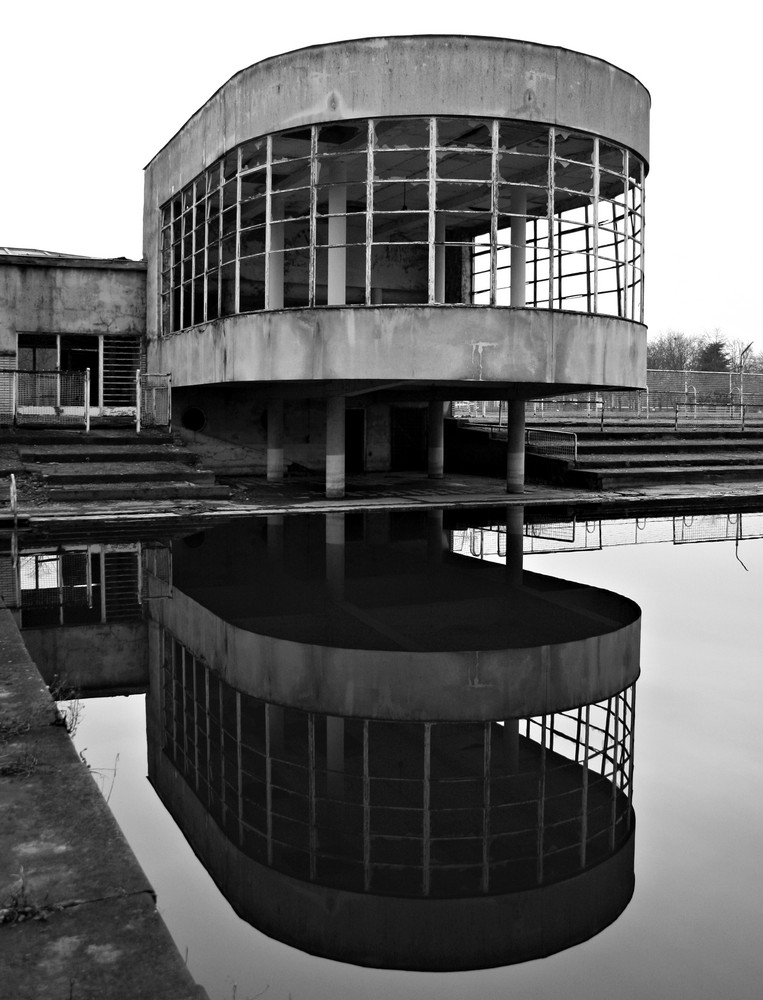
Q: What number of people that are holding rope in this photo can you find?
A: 0